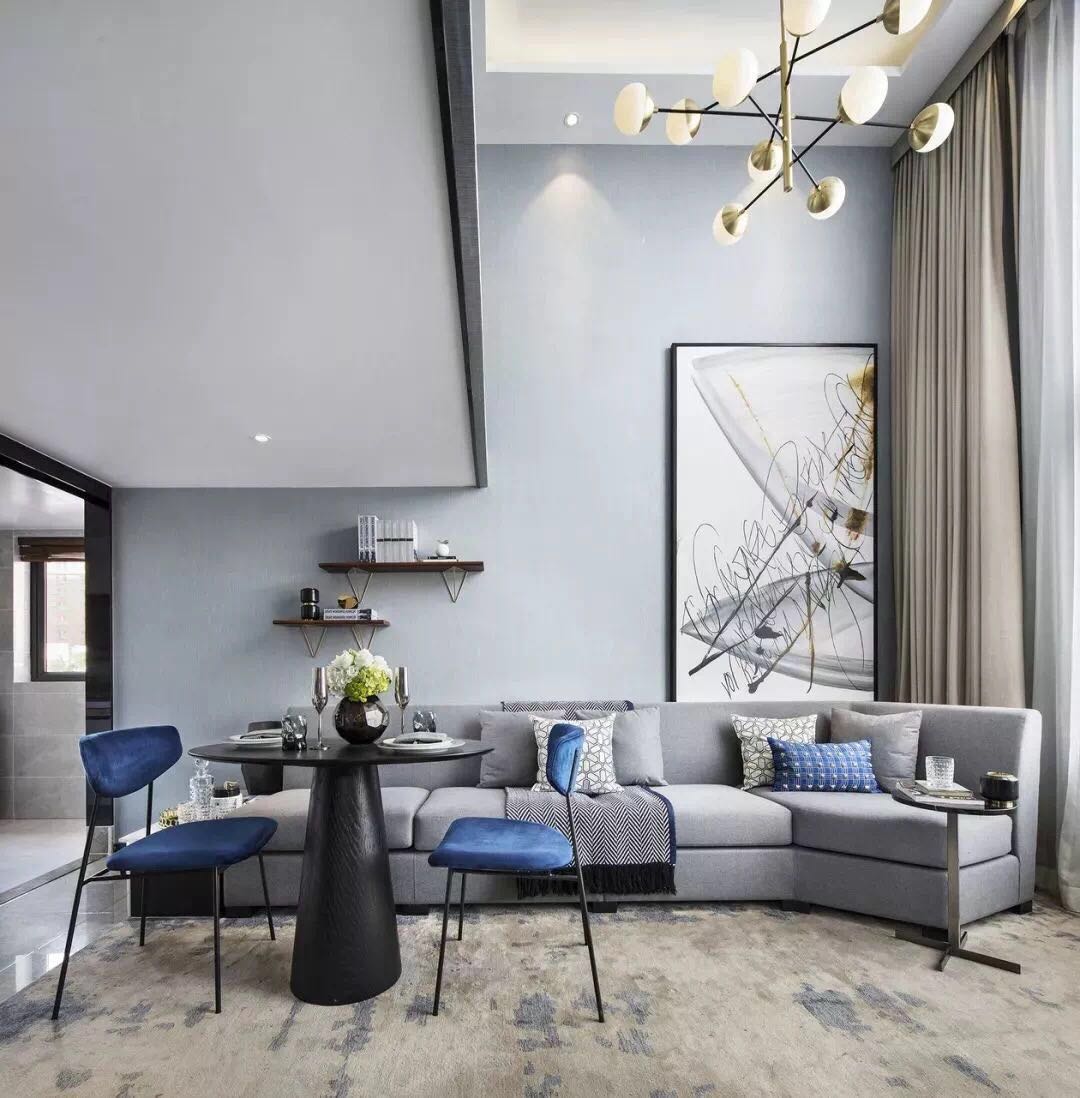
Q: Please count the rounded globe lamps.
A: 10